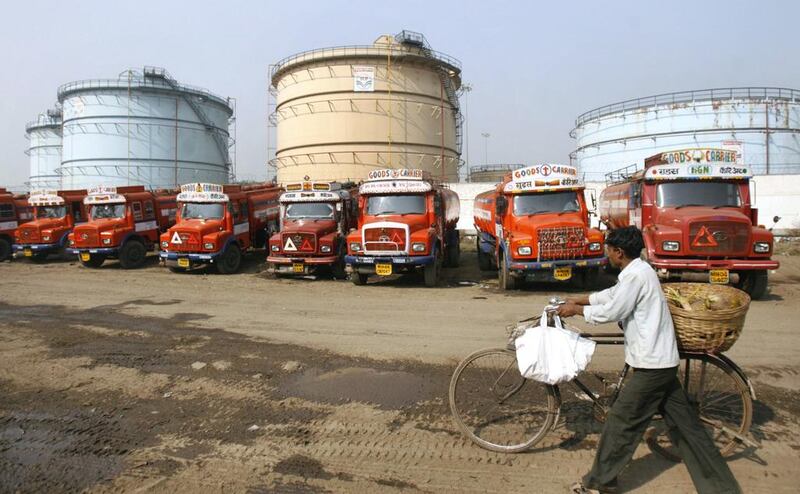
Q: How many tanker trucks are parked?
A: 8